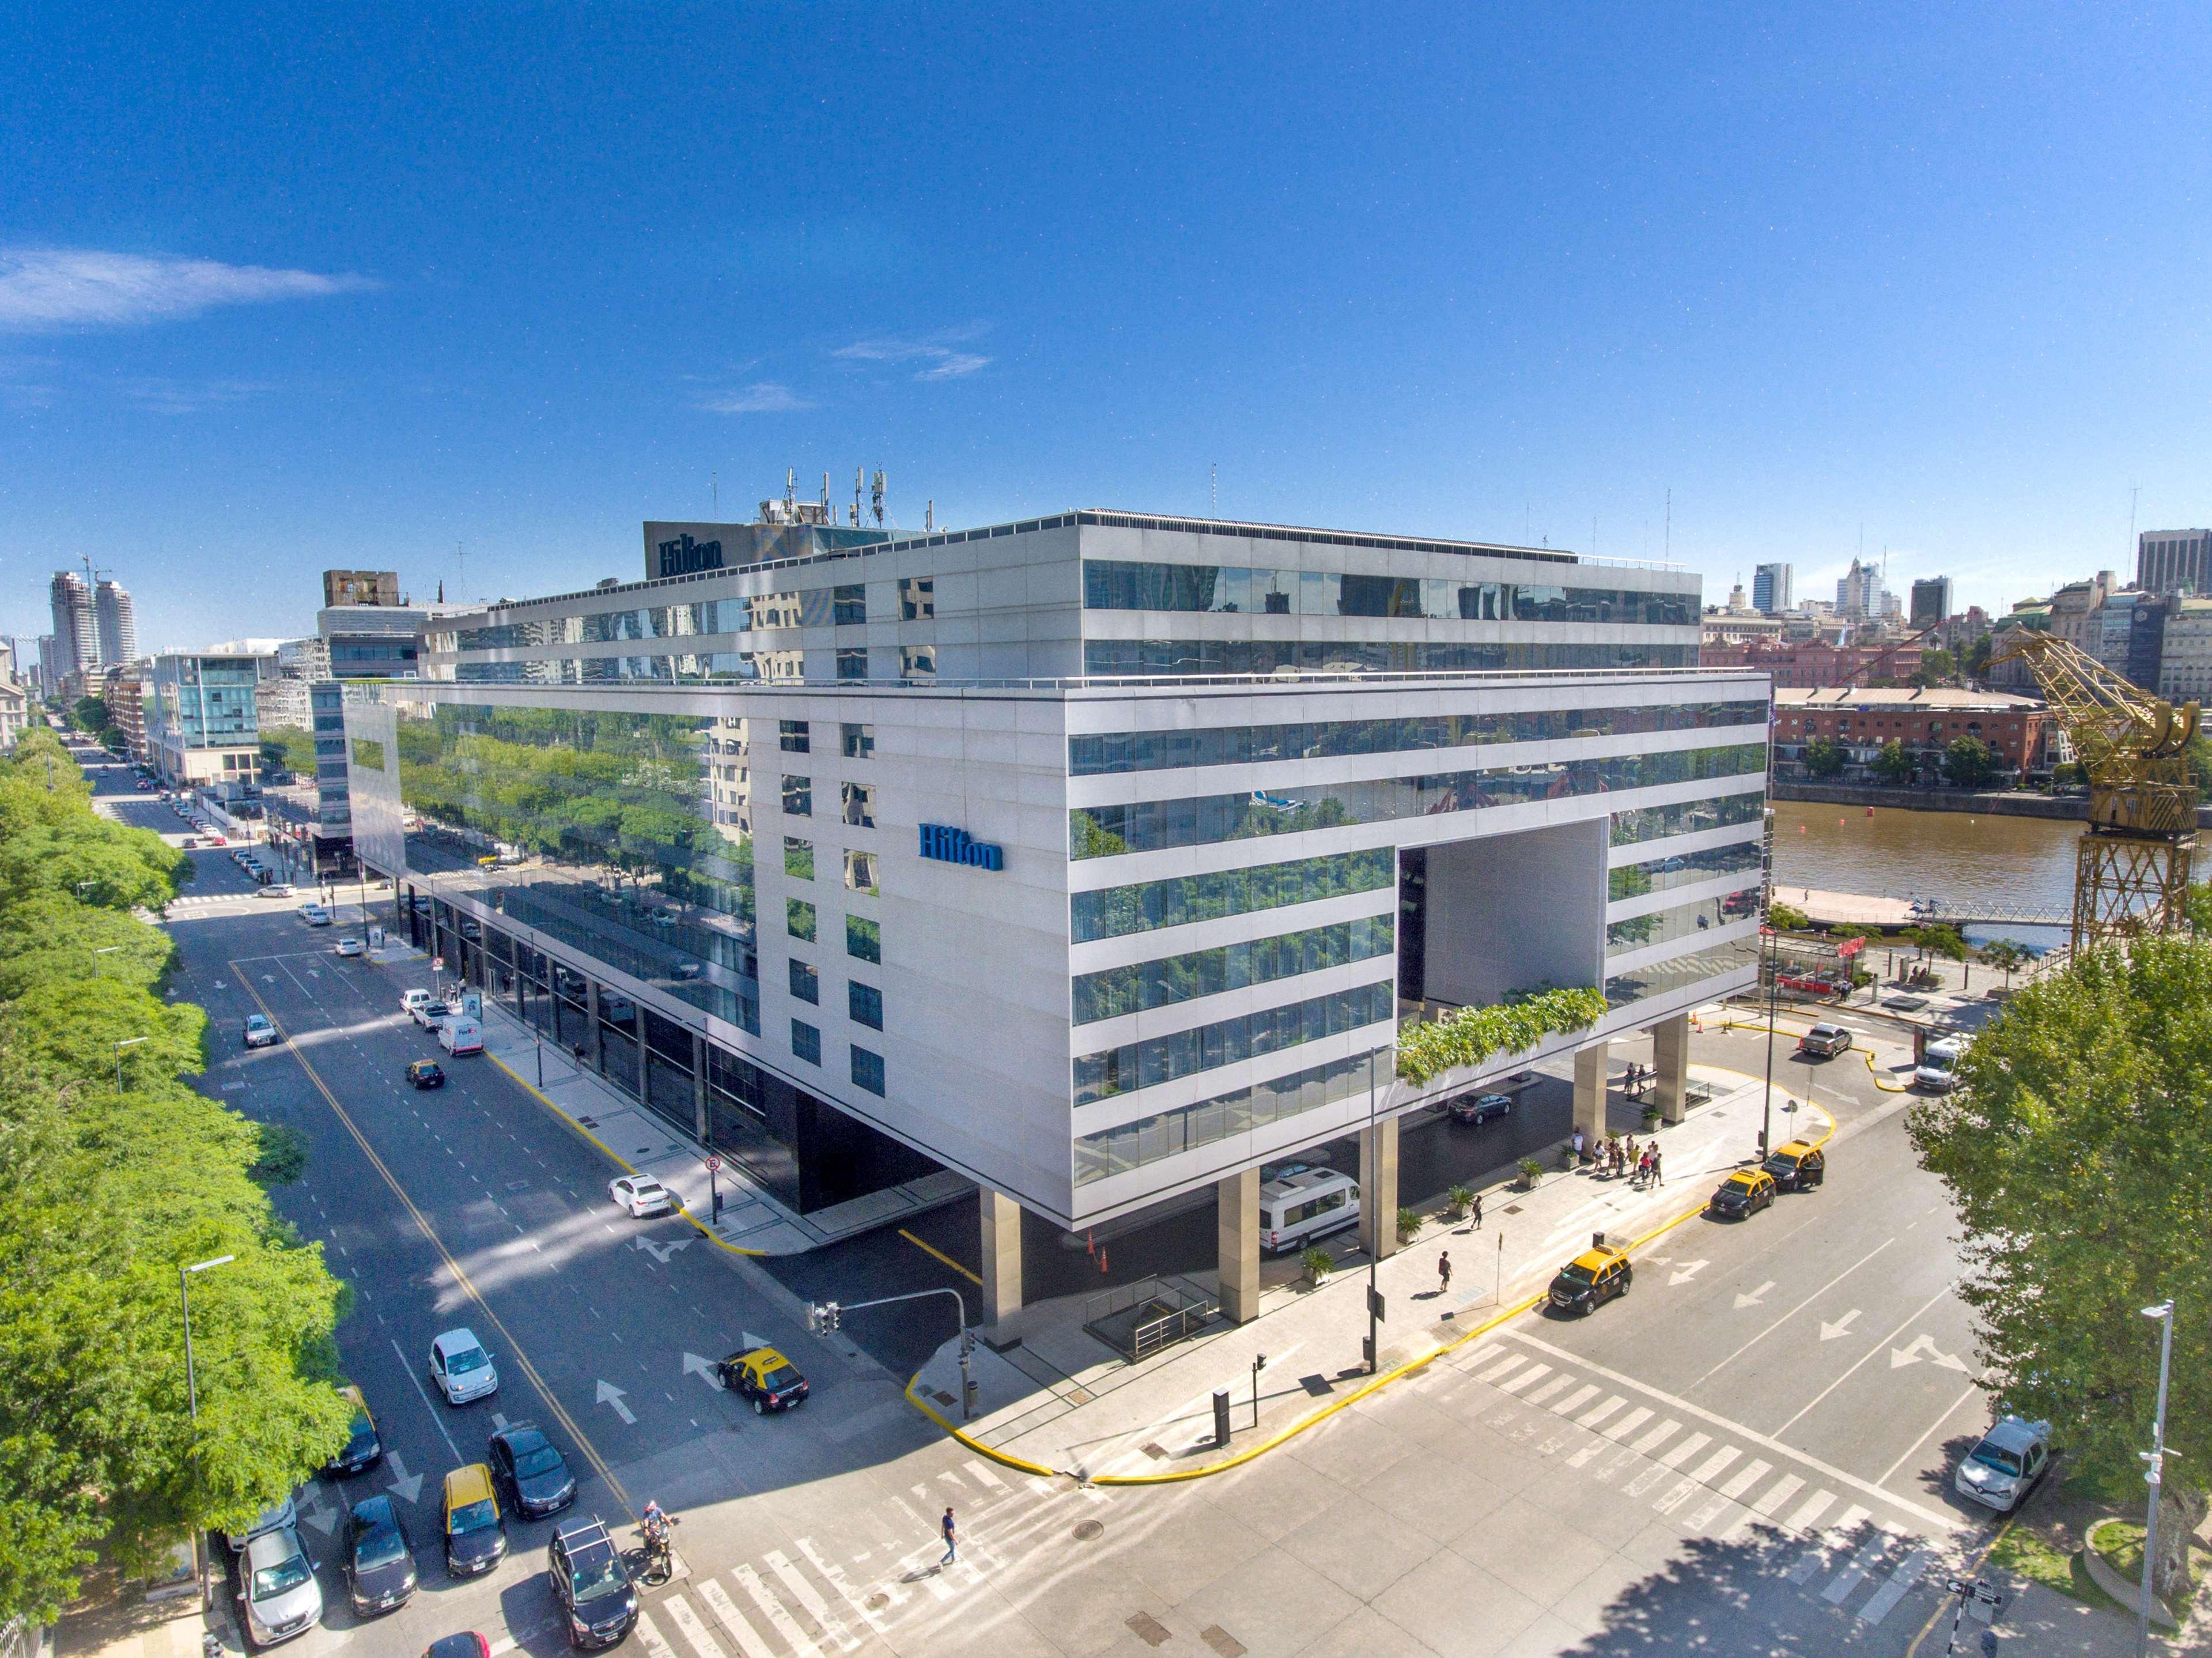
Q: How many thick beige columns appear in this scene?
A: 5